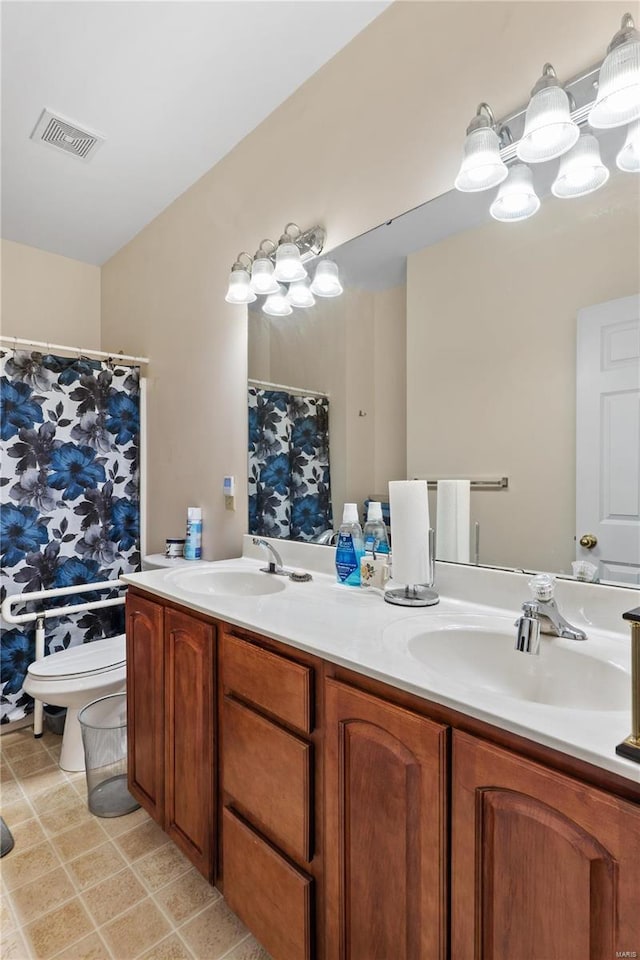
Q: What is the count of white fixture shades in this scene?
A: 12